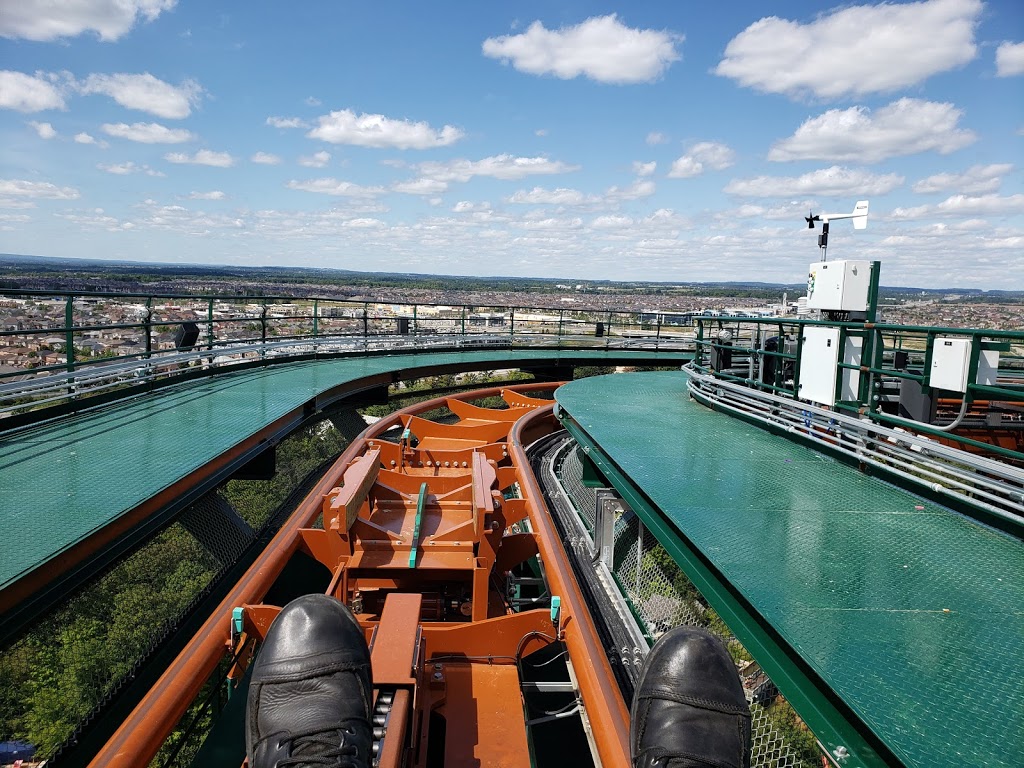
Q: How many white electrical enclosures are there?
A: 3